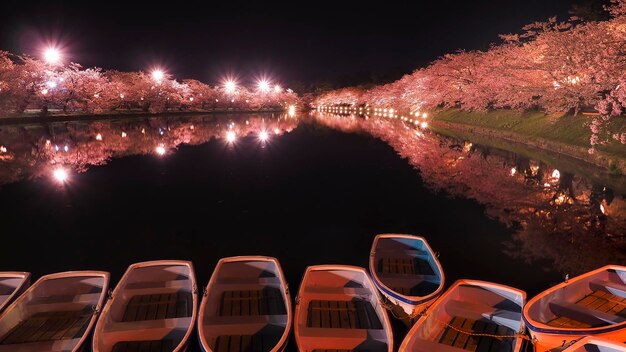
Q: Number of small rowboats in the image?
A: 9